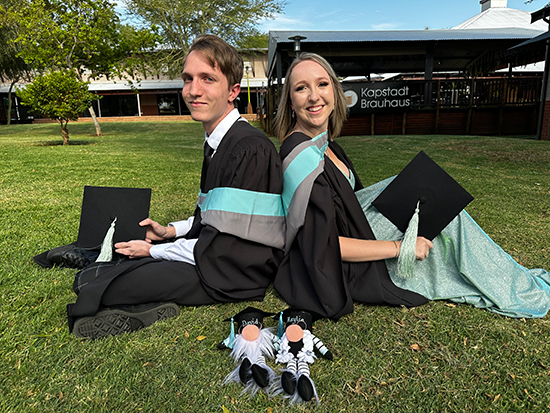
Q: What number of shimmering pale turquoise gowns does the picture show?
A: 1